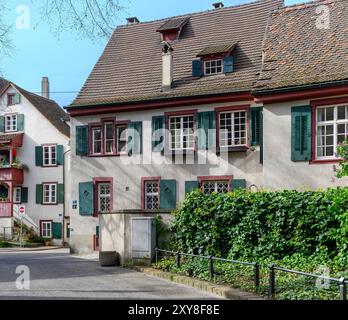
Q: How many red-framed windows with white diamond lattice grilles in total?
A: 3